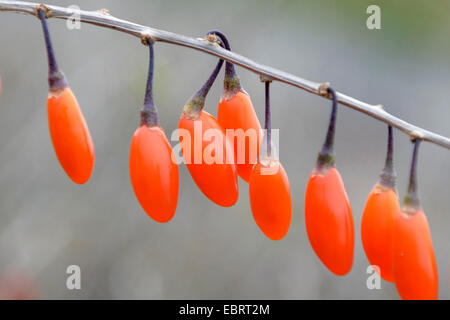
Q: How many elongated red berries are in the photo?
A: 8